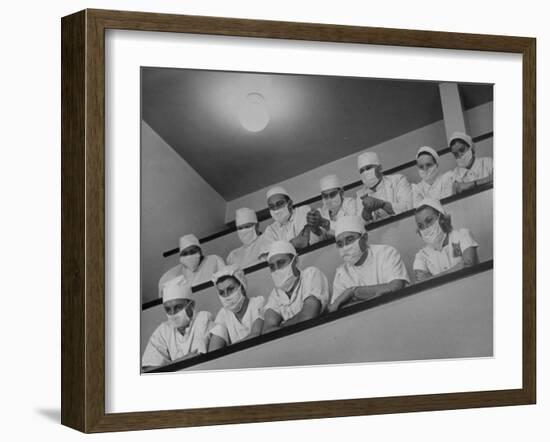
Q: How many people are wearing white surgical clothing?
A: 12